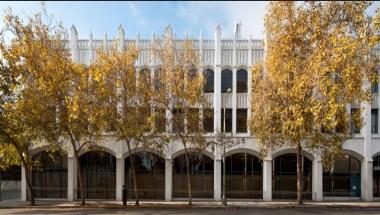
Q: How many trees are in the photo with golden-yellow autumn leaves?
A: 5